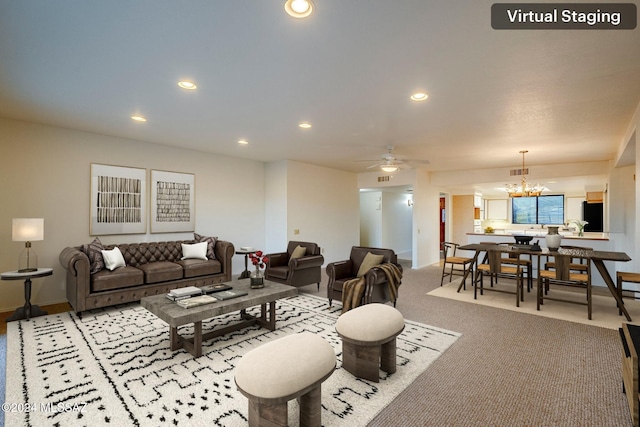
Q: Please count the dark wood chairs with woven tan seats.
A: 6